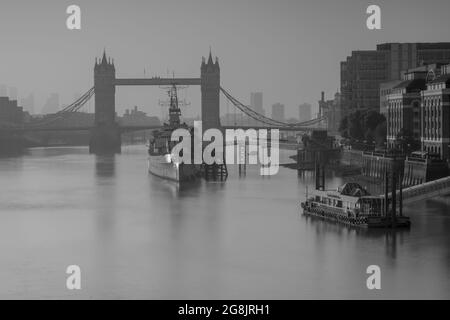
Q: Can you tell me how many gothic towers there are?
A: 2